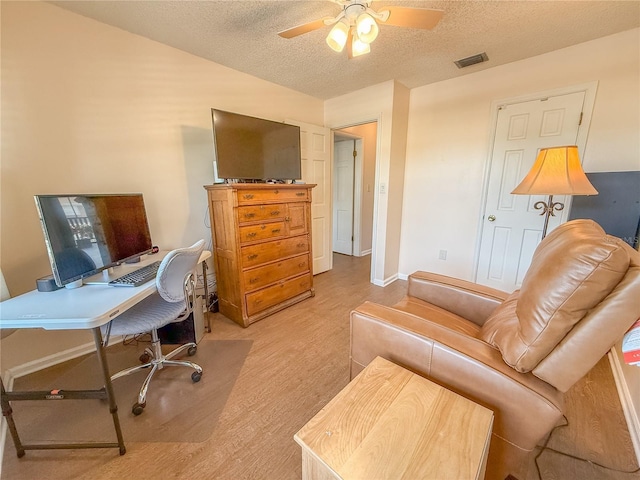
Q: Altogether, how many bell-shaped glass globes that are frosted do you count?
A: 3